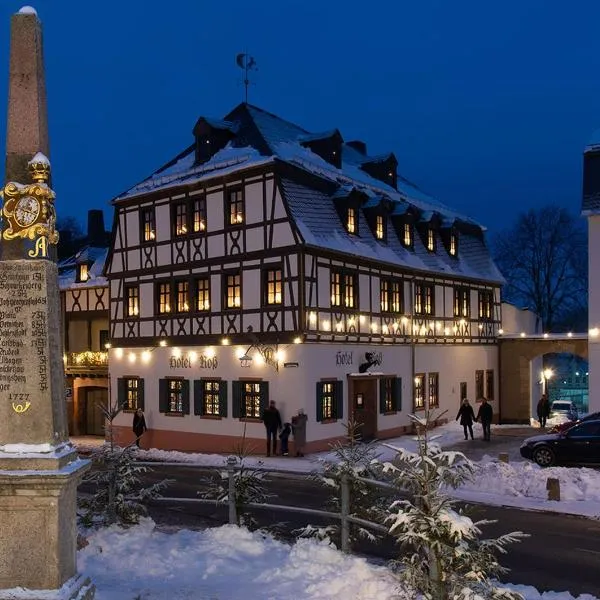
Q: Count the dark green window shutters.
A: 12